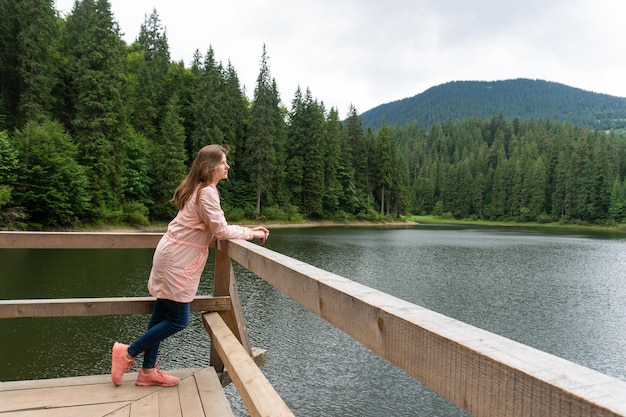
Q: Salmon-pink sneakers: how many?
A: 2